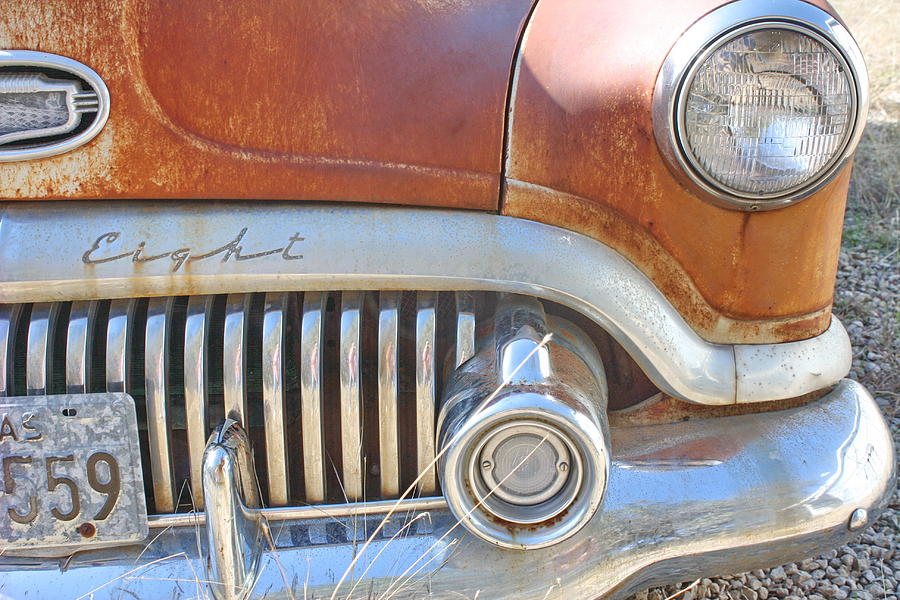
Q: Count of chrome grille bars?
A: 13